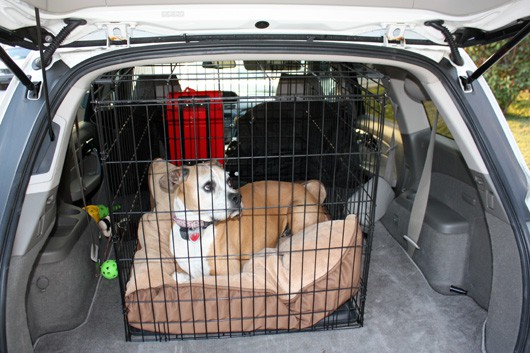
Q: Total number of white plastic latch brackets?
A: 2